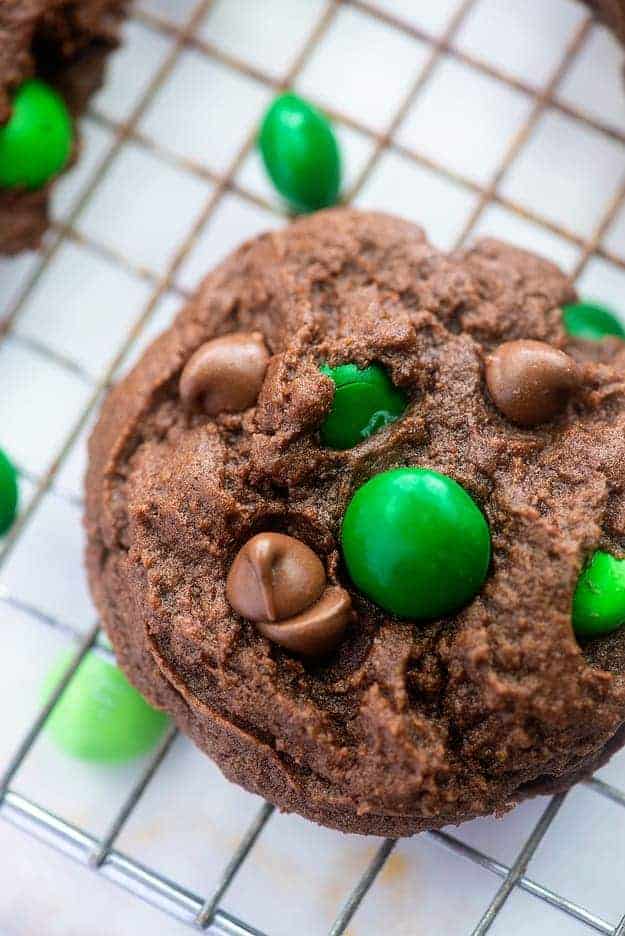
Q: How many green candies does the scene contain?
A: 8